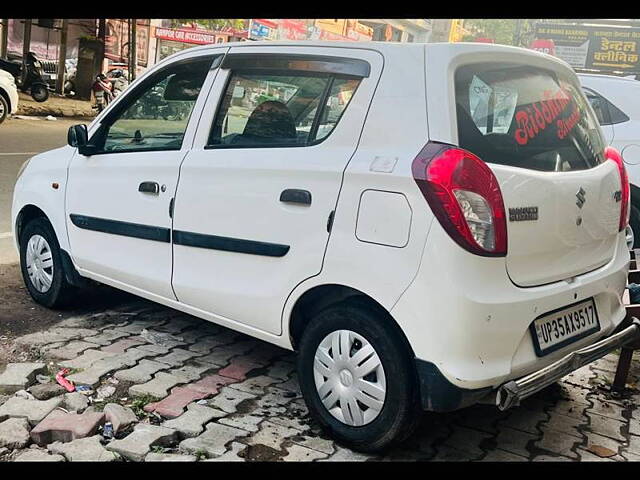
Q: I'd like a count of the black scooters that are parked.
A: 1